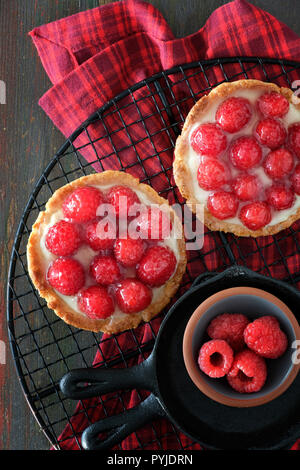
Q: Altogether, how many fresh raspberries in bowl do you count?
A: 4